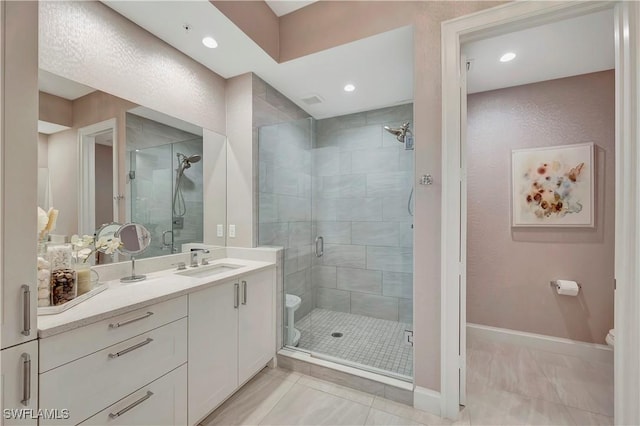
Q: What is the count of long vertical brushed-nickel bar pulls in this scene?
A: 4